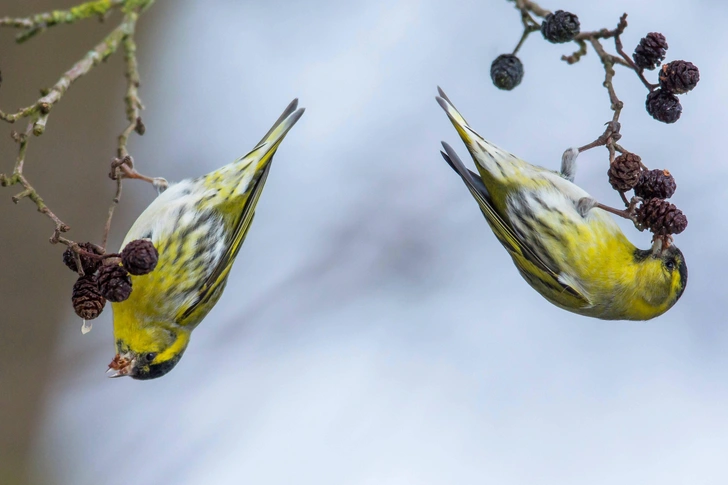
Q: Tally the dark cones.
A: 12